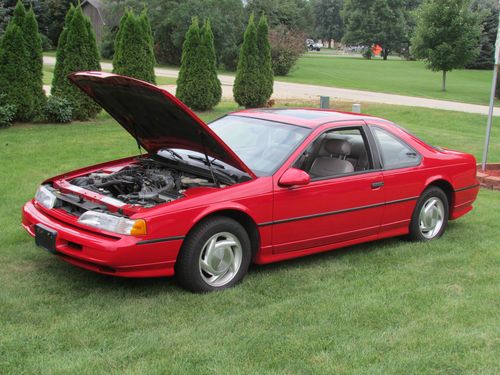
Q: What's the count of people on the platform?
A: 0